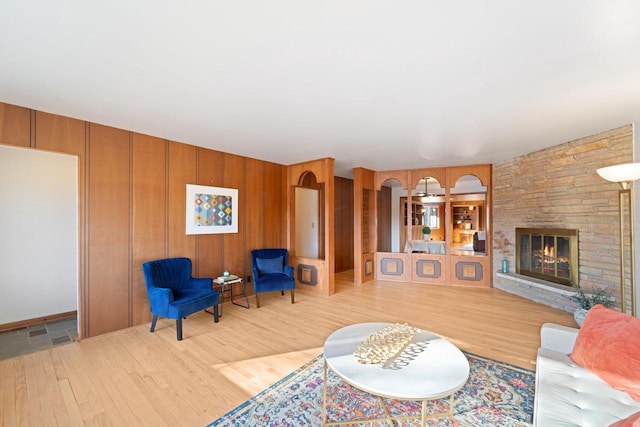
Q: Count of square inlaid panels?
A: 5